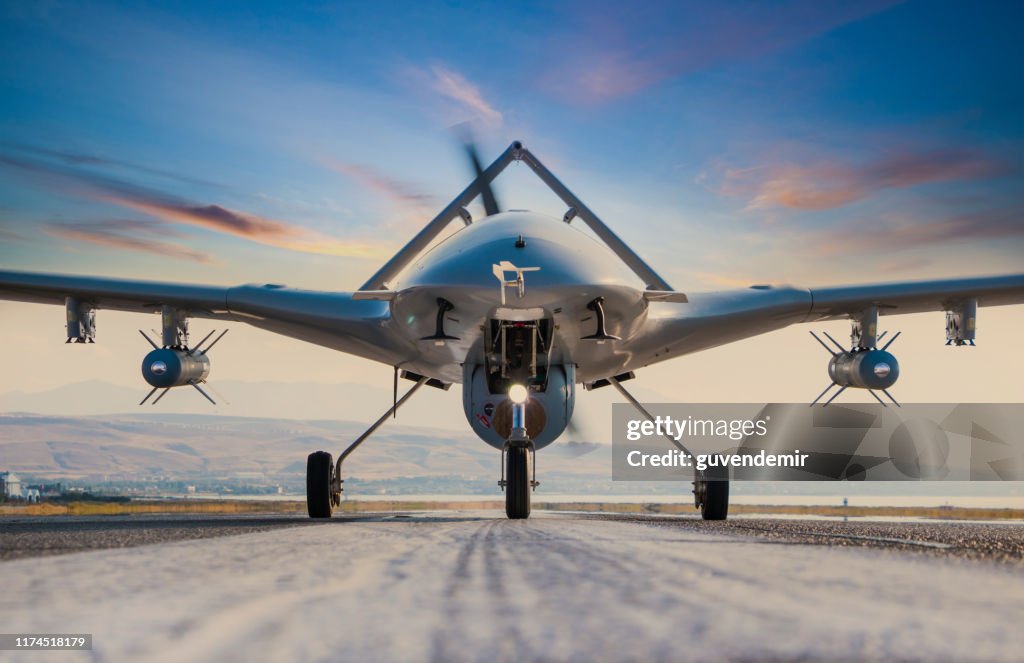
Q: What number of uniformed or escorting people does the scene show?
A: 0